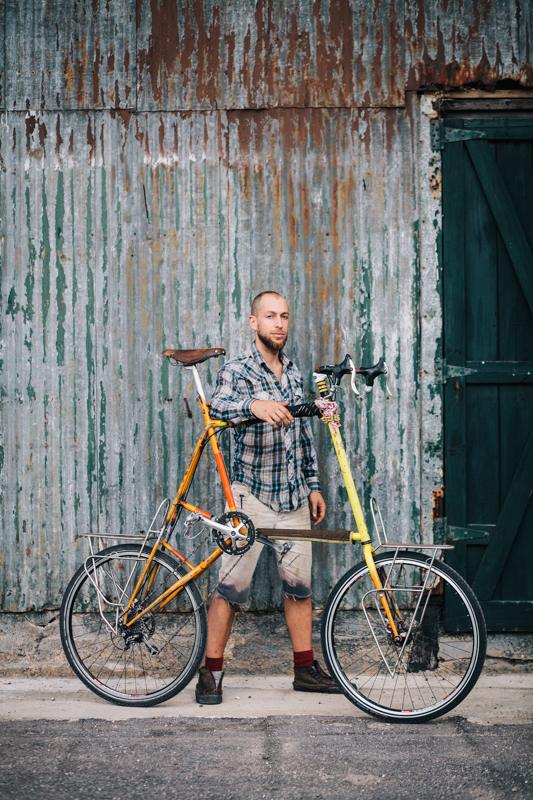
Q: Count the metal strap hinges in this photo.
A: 3